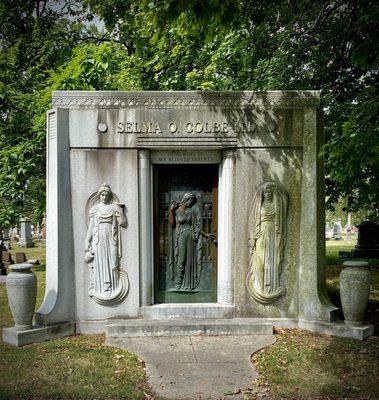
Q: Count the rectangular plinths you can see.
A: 2